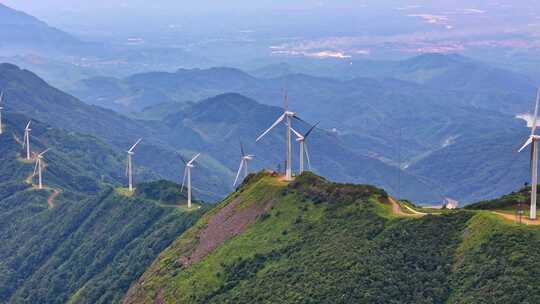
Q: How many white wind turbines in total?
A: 9